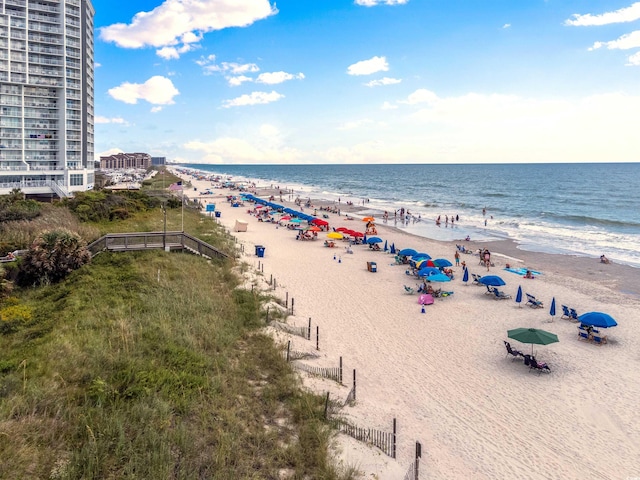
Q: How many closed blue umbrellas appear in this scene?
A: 6